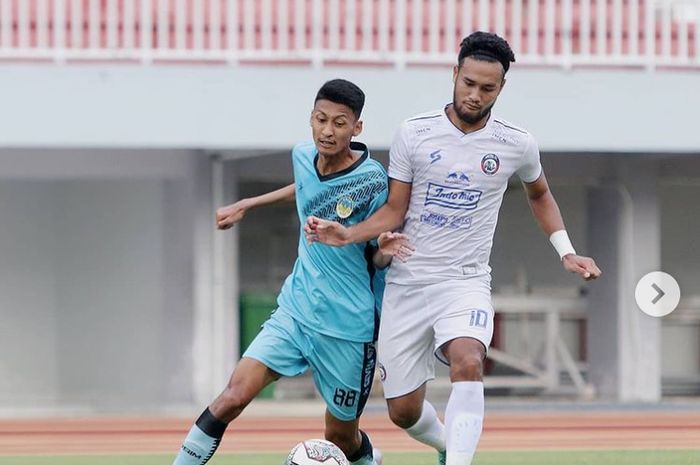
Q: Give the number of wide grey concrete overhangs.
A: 1